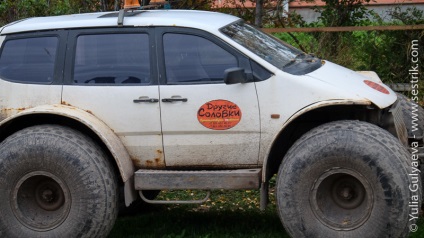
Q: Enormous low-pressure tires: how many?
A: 2